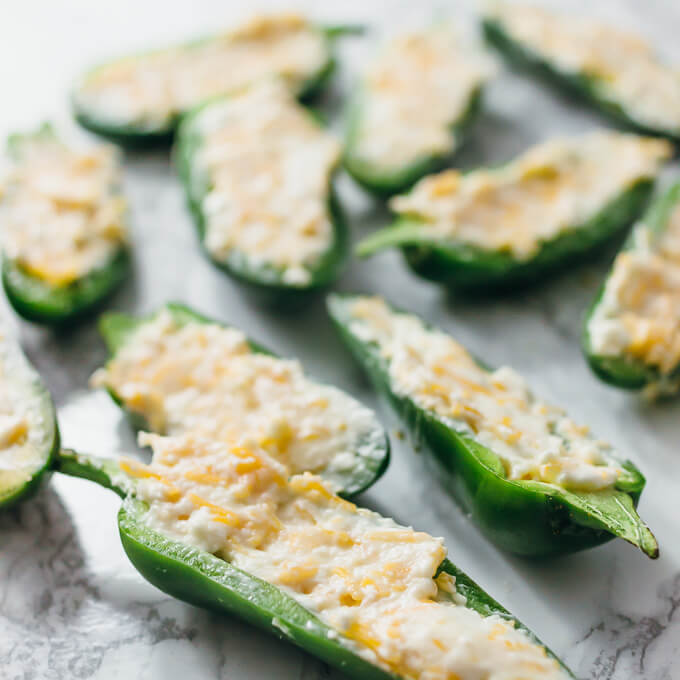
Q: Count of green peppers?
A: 11